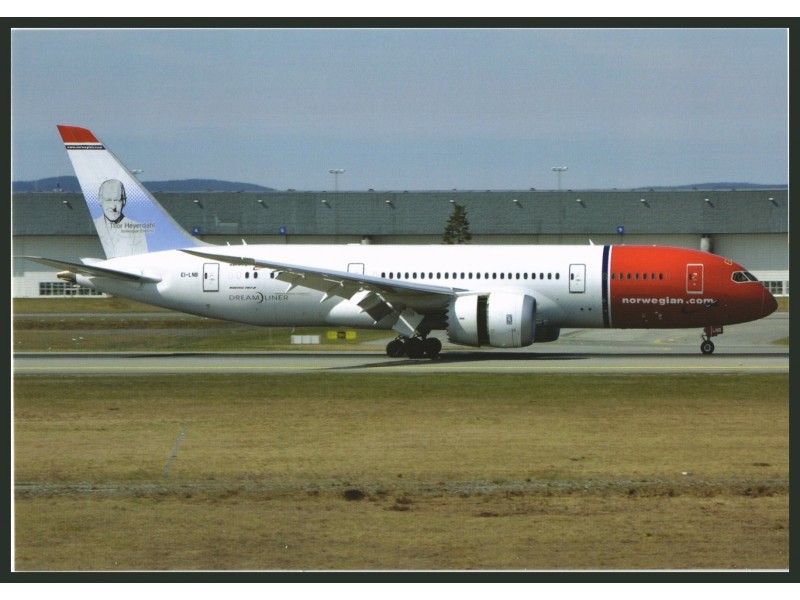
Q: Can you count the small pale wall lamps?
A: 11